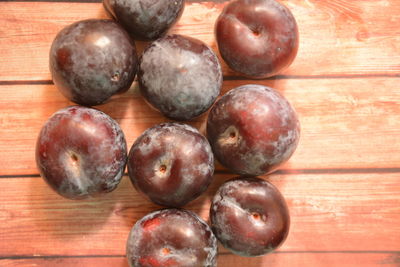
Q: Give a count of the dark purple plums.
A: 9